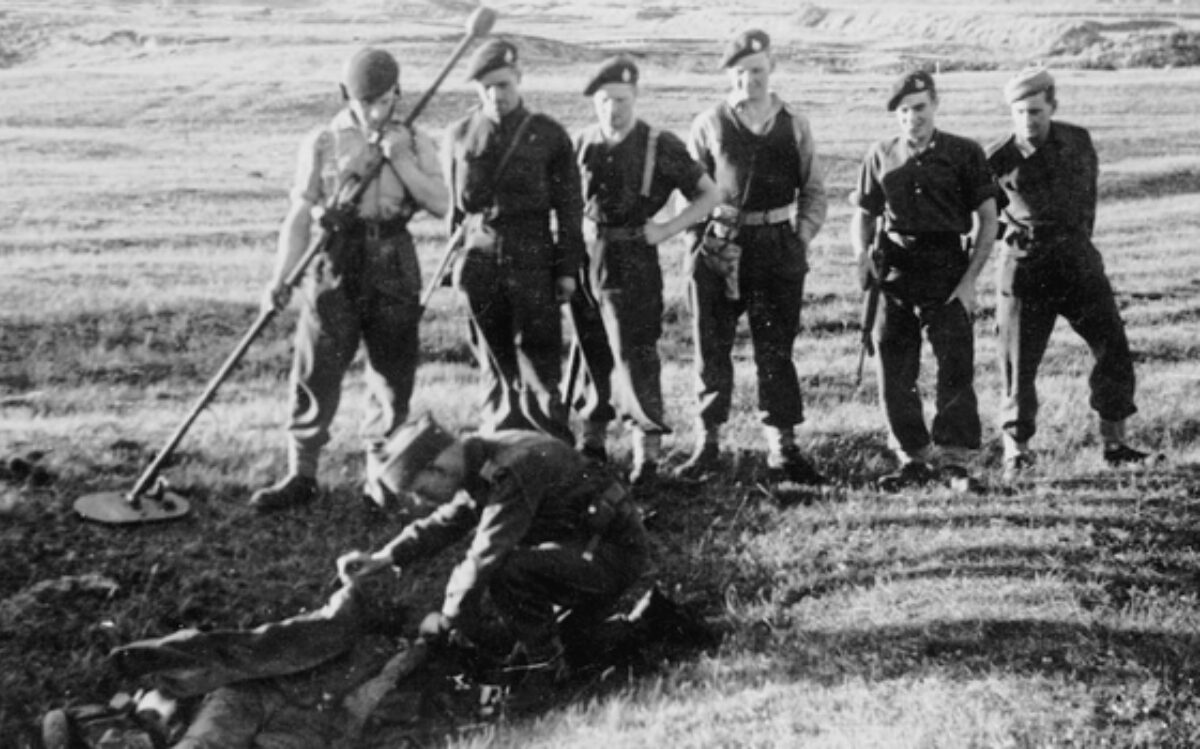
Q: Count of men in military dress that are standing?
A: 6